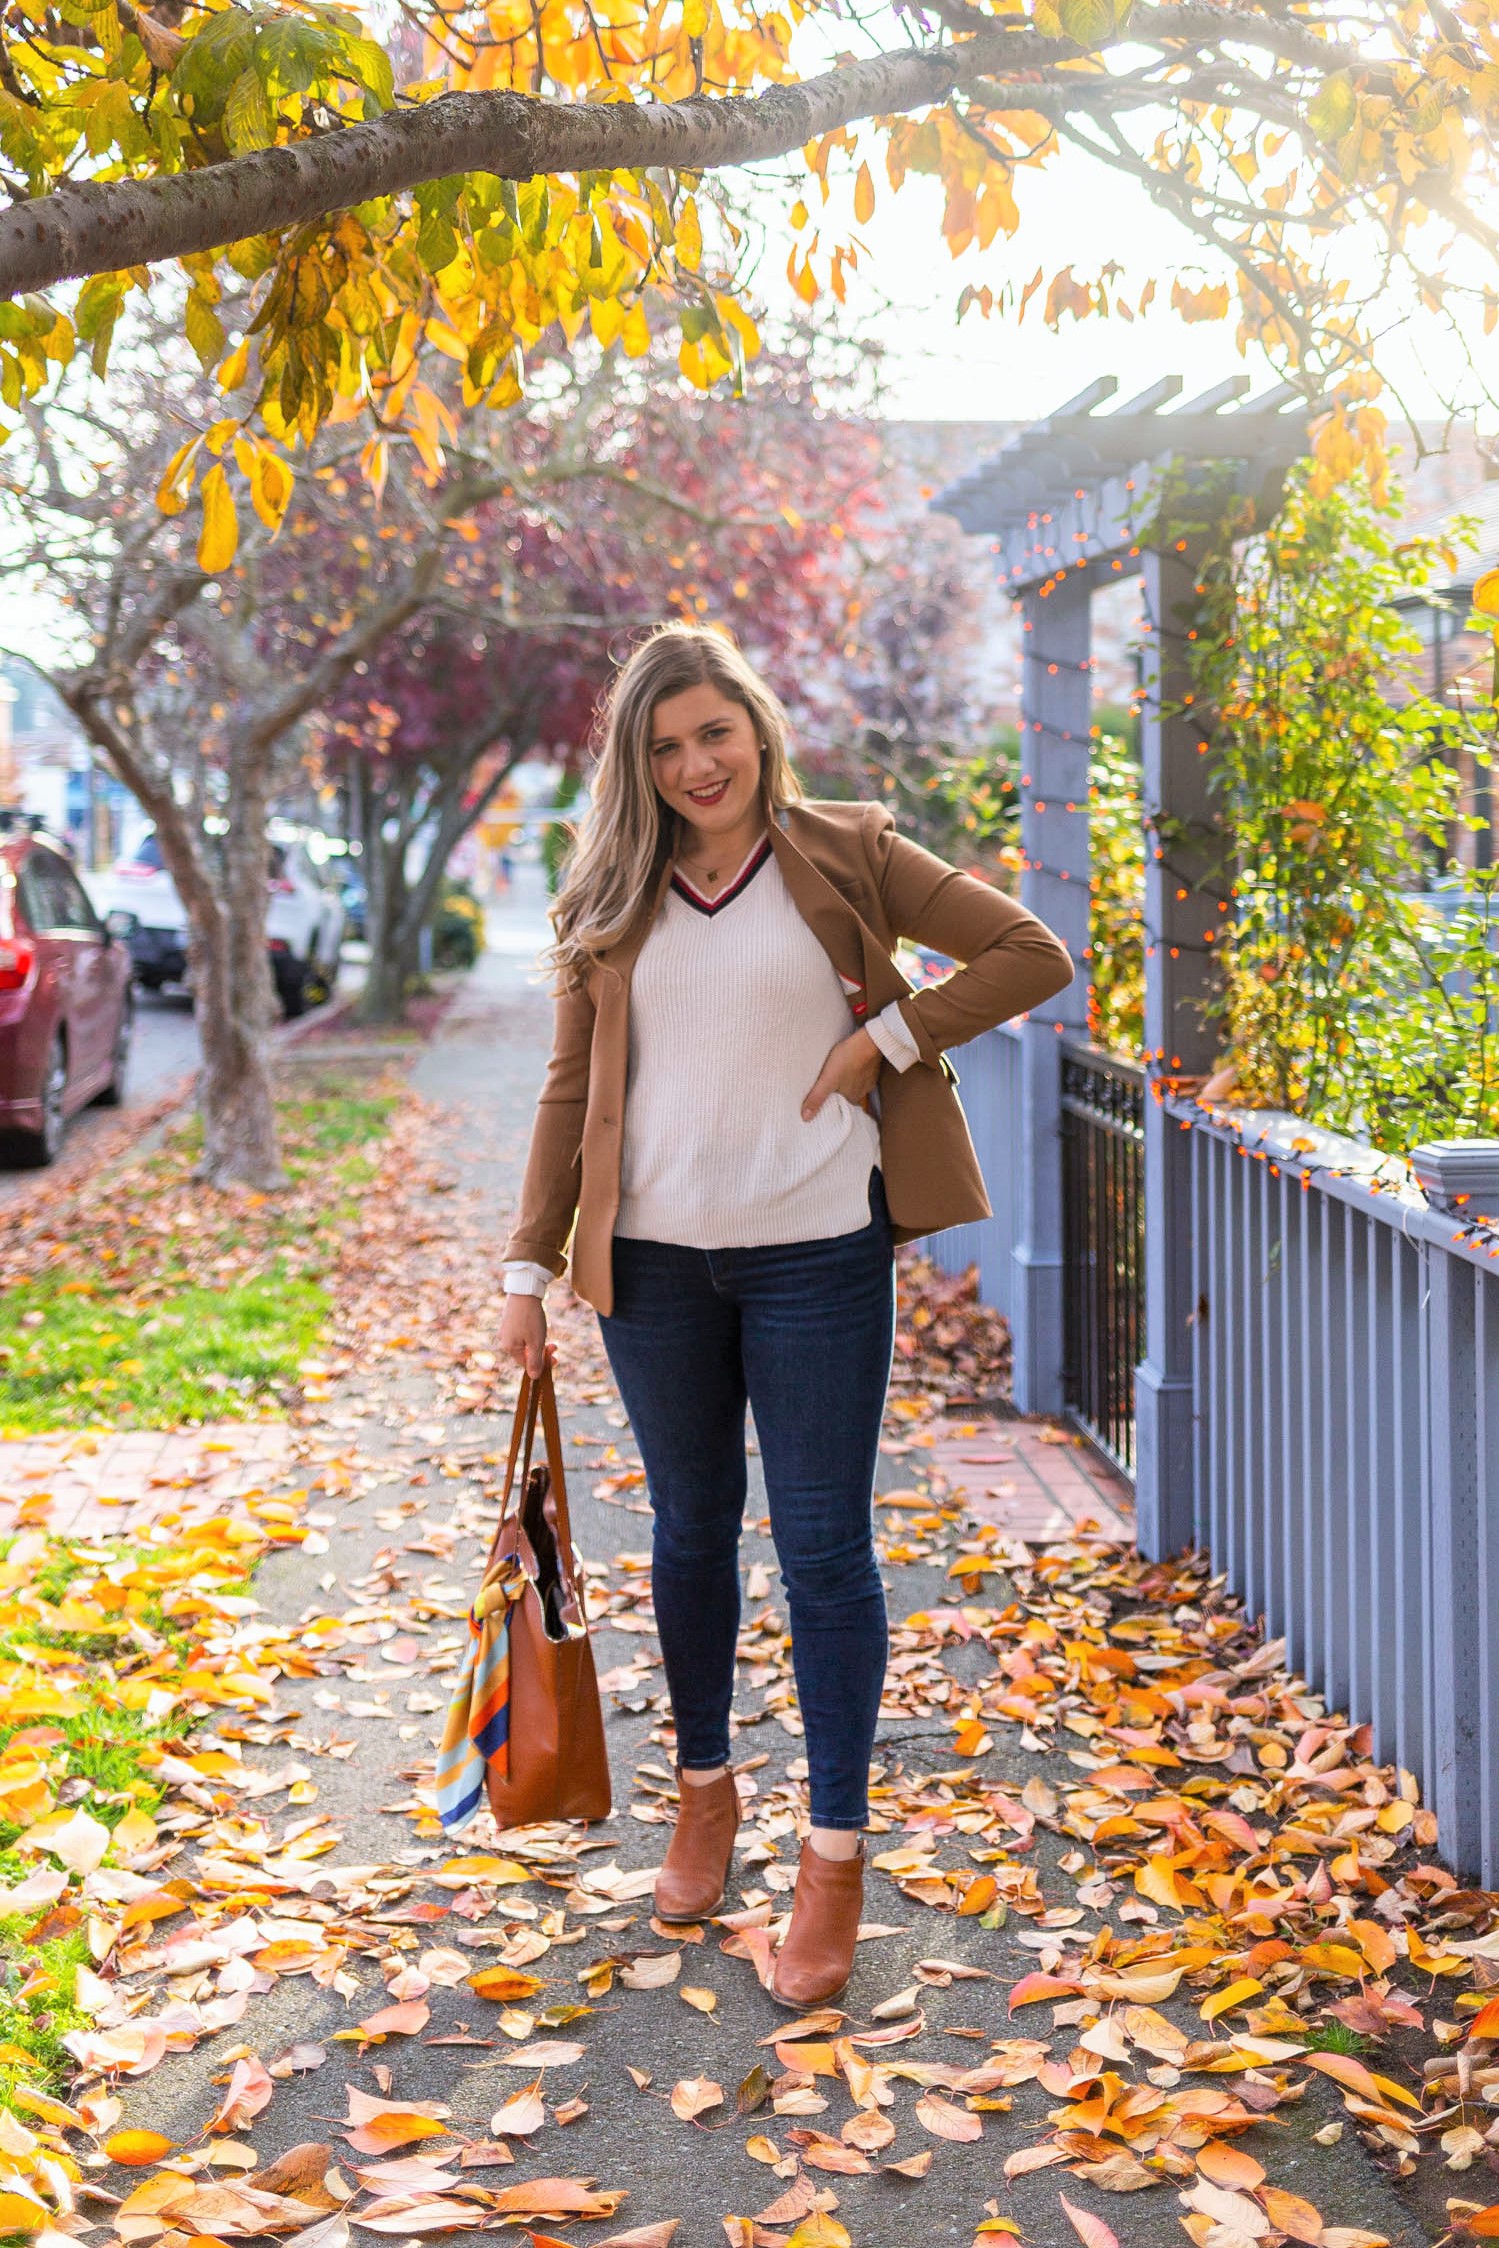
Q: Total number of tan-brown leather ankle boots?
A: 2